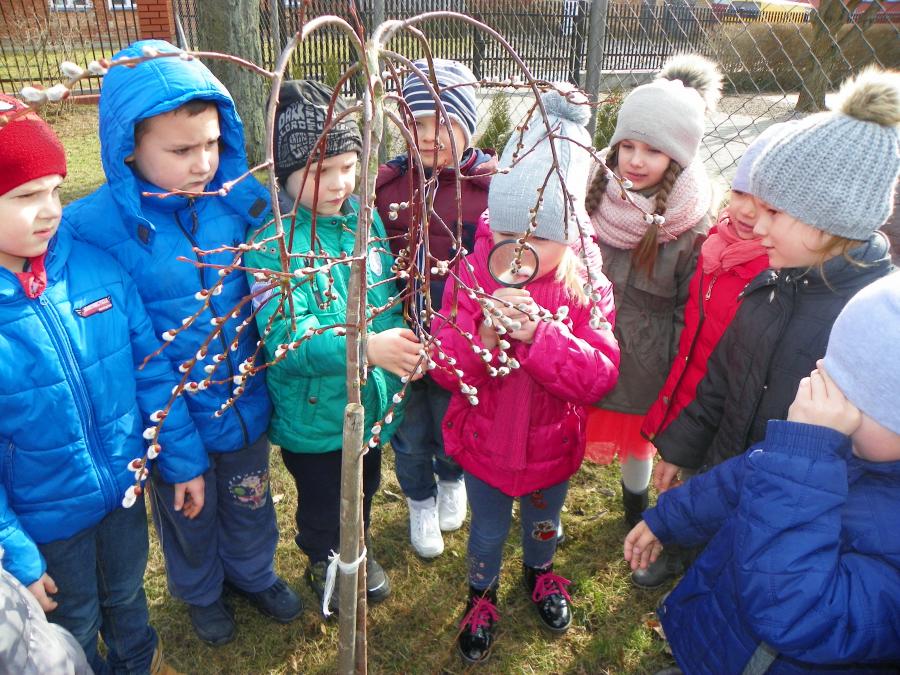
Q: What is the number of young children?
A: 9